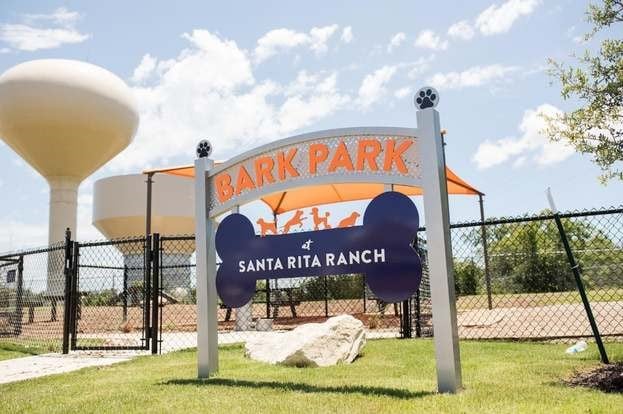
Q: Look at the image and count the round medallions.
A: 2